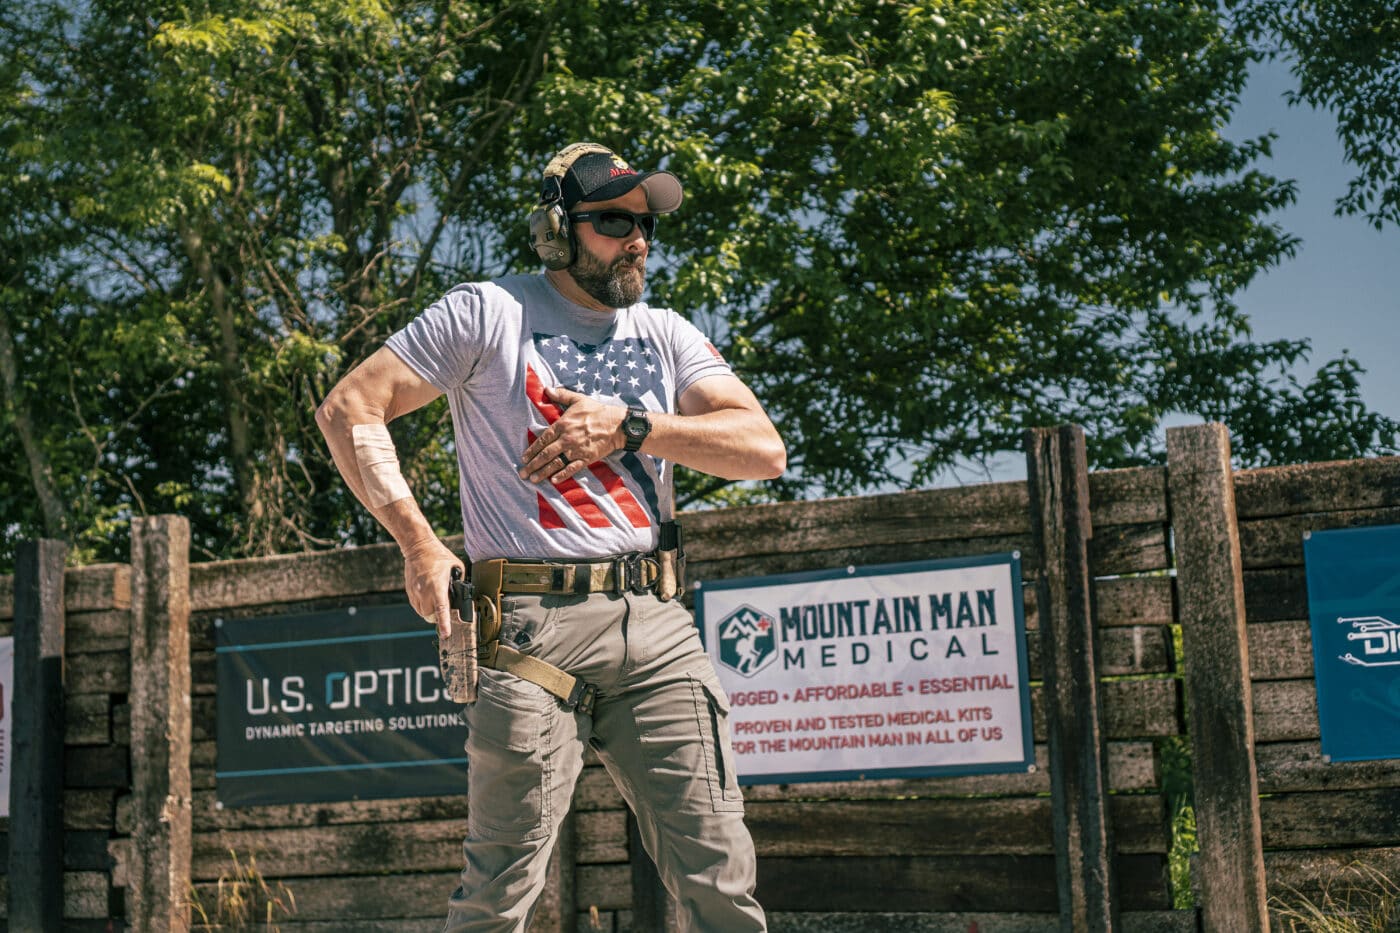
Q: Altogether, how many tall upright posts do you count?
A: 4